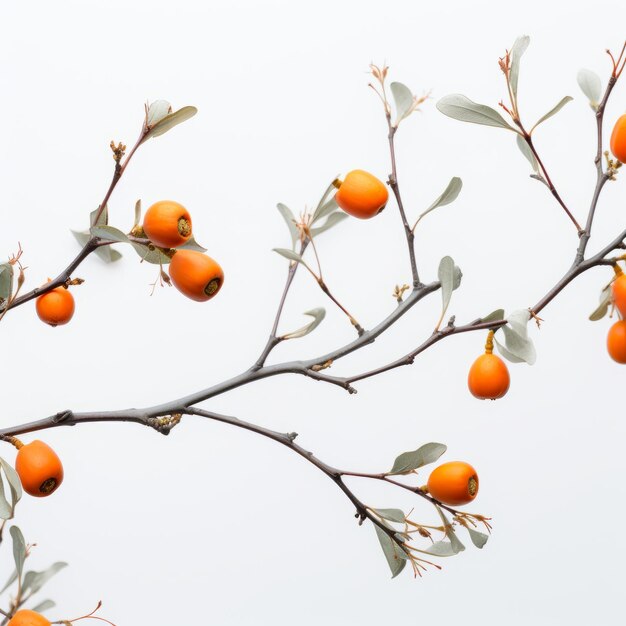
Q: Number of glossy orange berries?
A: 11